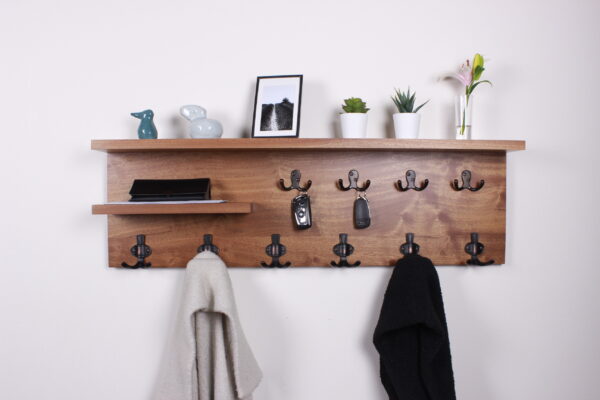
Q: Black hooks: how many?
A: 10